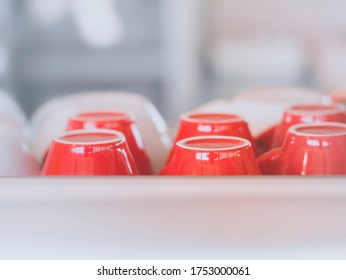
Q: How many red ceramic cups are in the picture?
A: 6